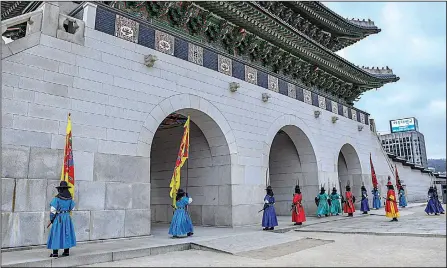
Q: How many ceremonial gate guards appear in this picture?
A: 13